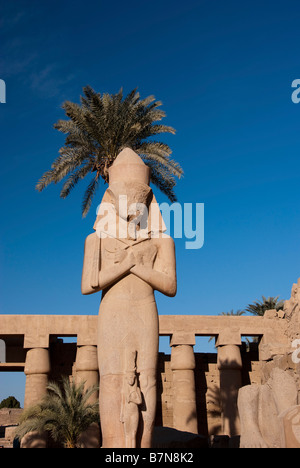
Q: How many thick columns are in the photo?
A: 4